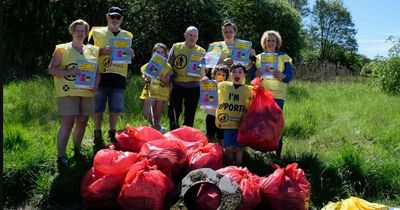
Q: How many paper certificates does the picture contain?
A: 8